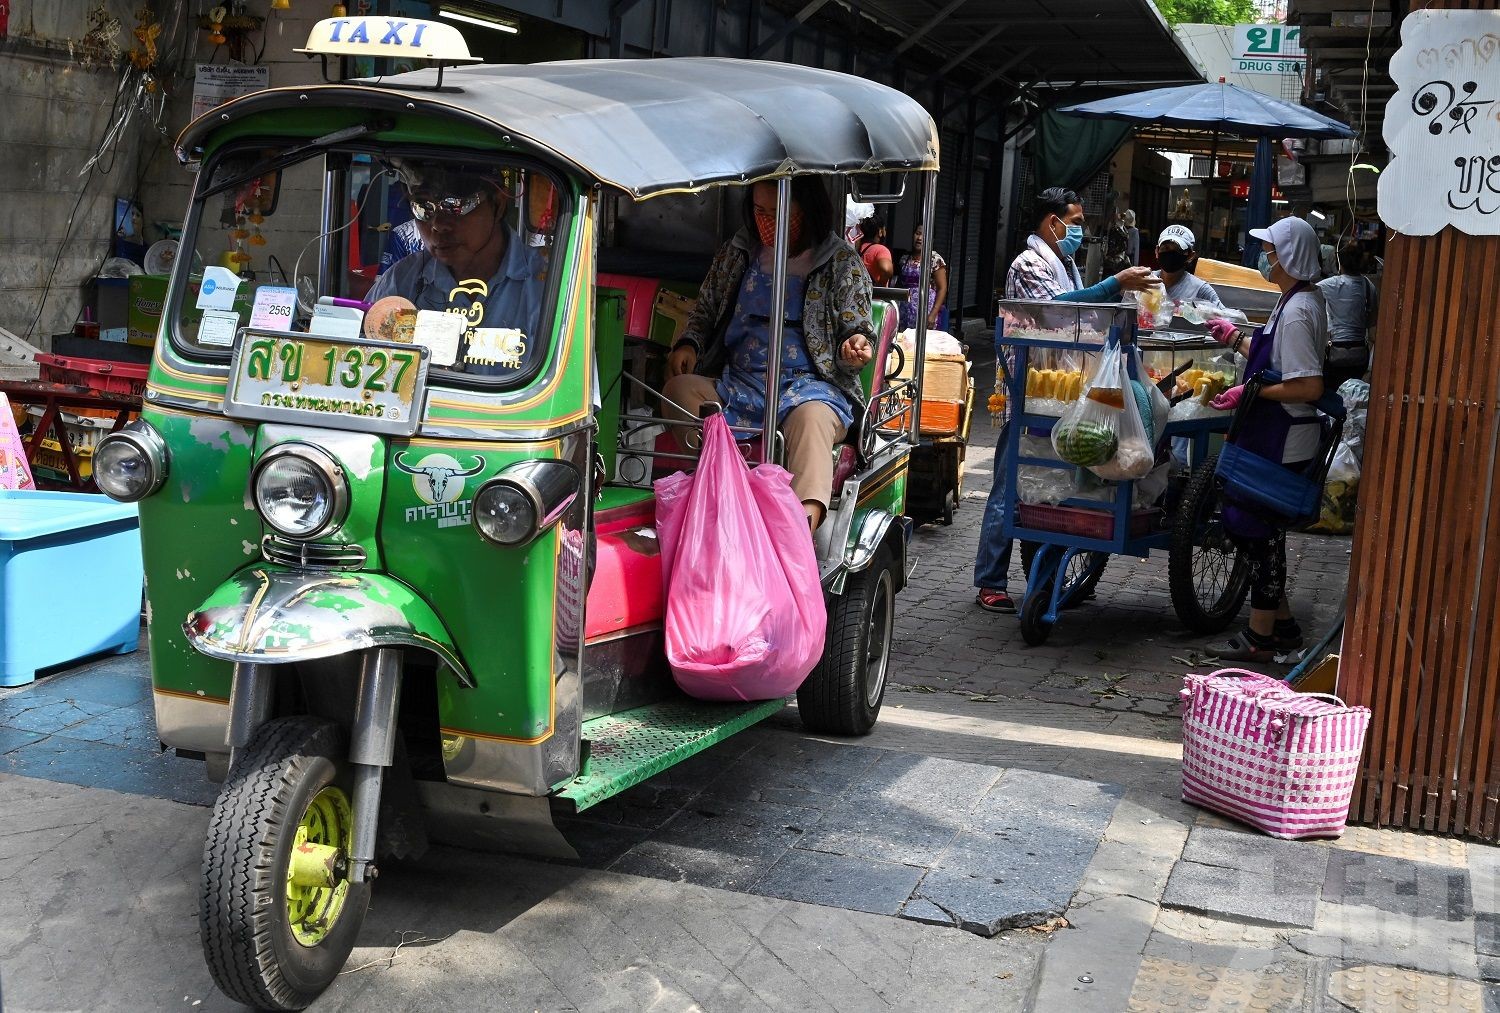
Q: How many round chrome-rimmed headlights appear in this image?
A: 3